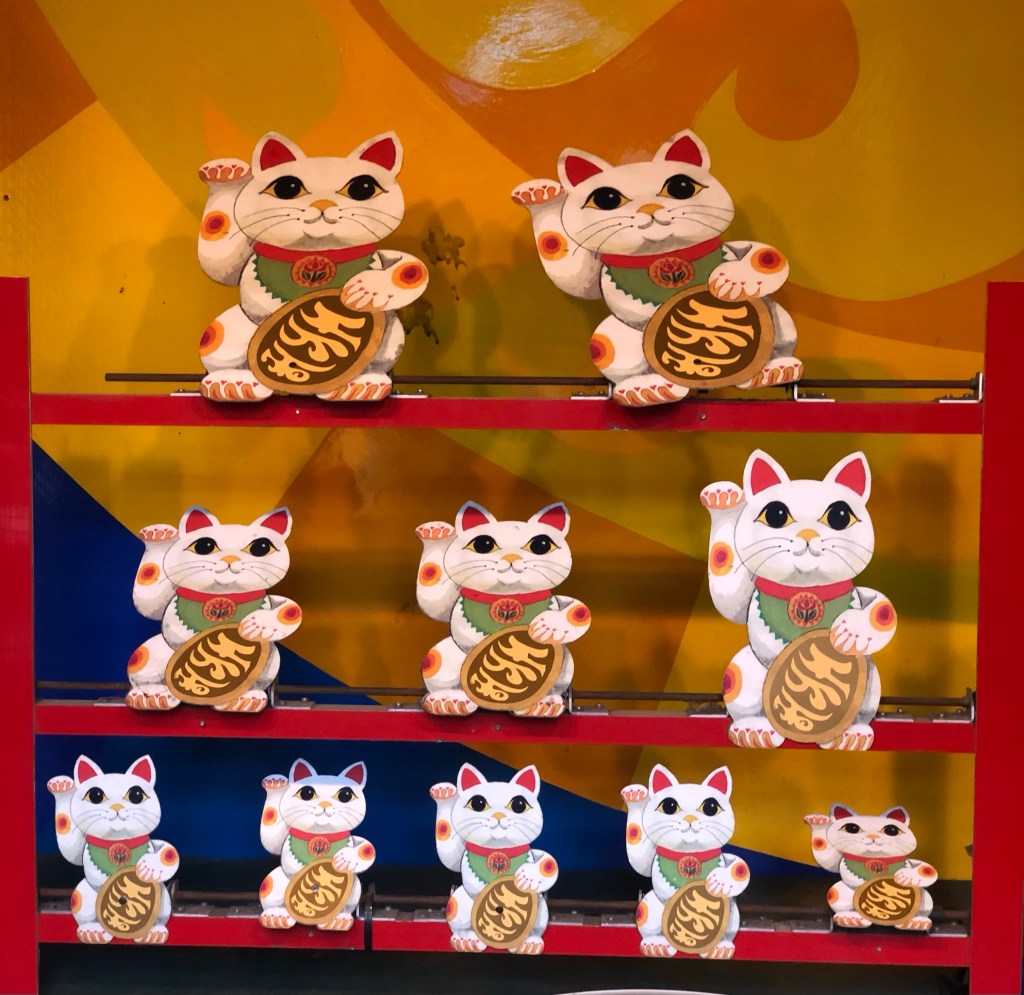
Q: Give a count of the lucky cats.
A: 10